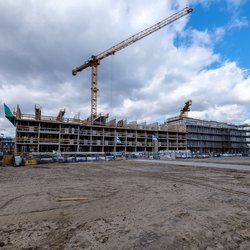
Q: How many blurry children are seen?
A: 0